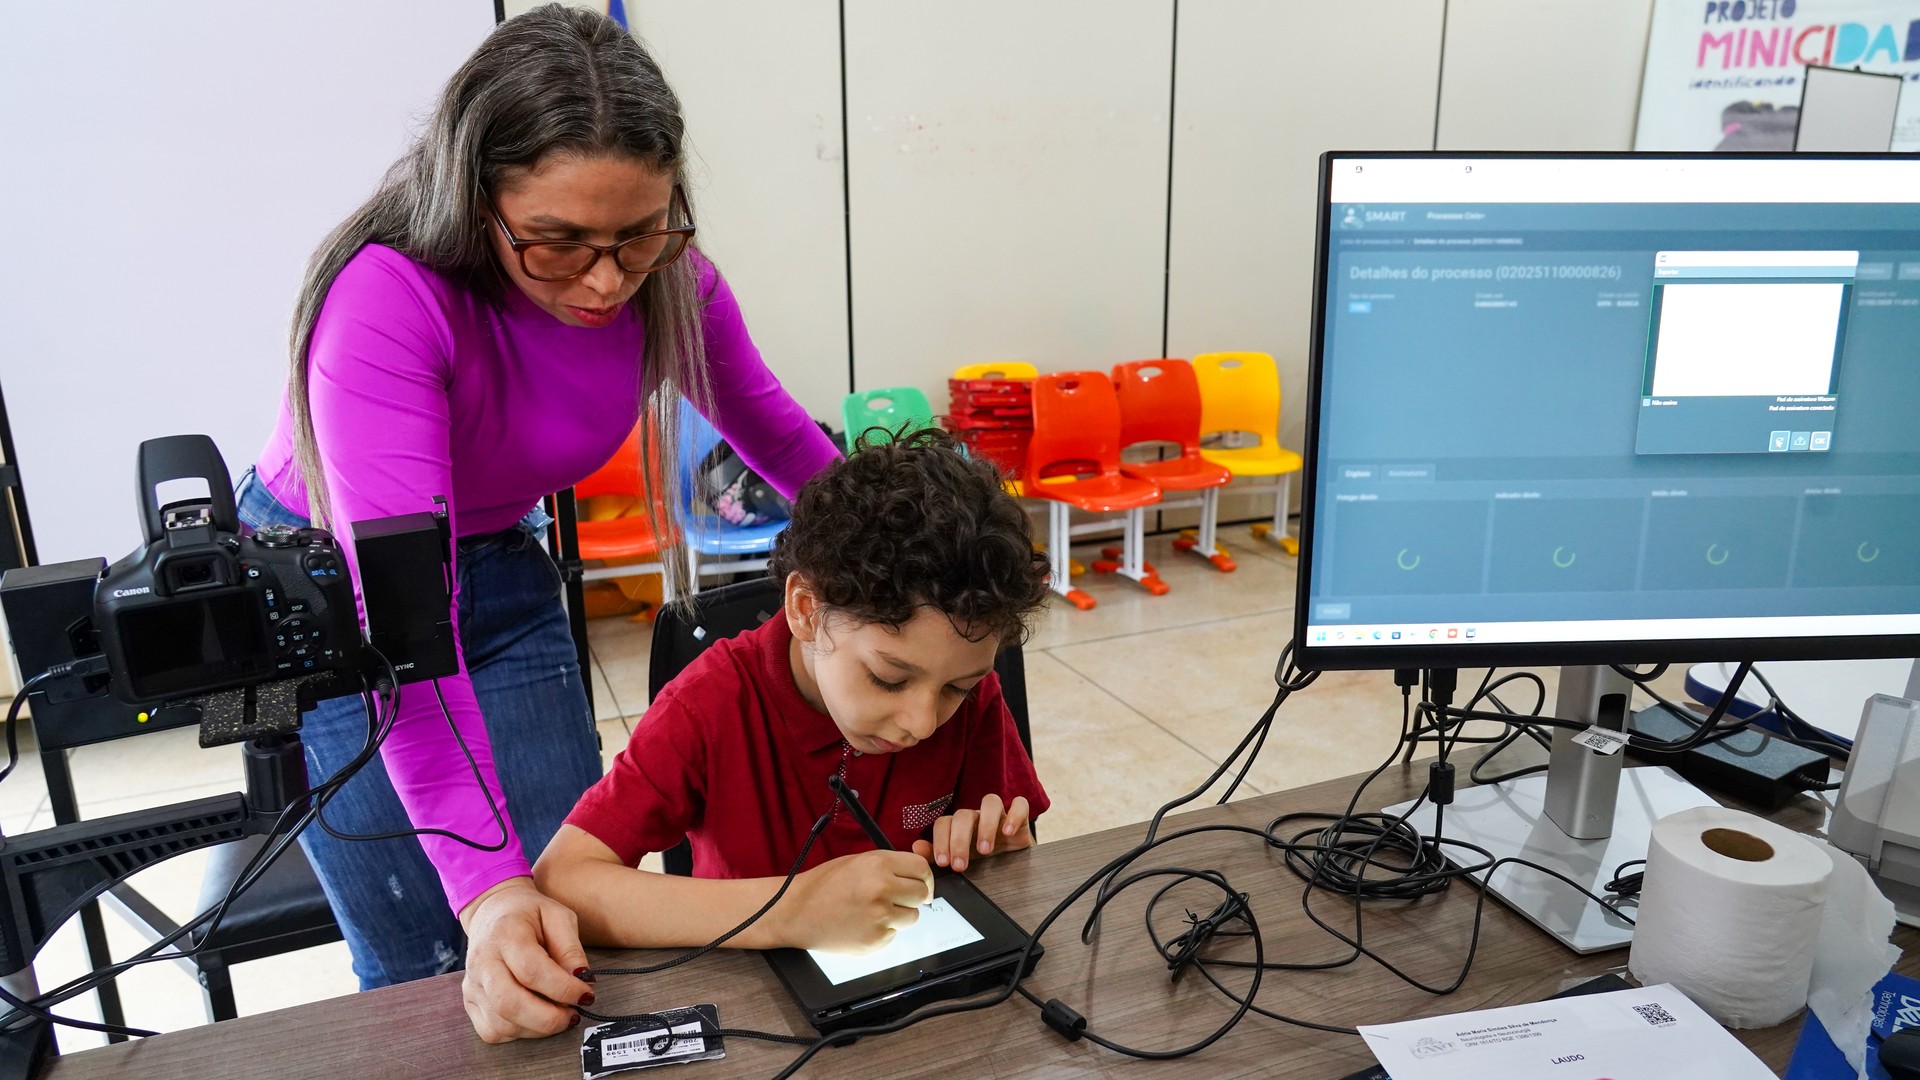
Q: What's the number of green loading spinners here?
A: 4